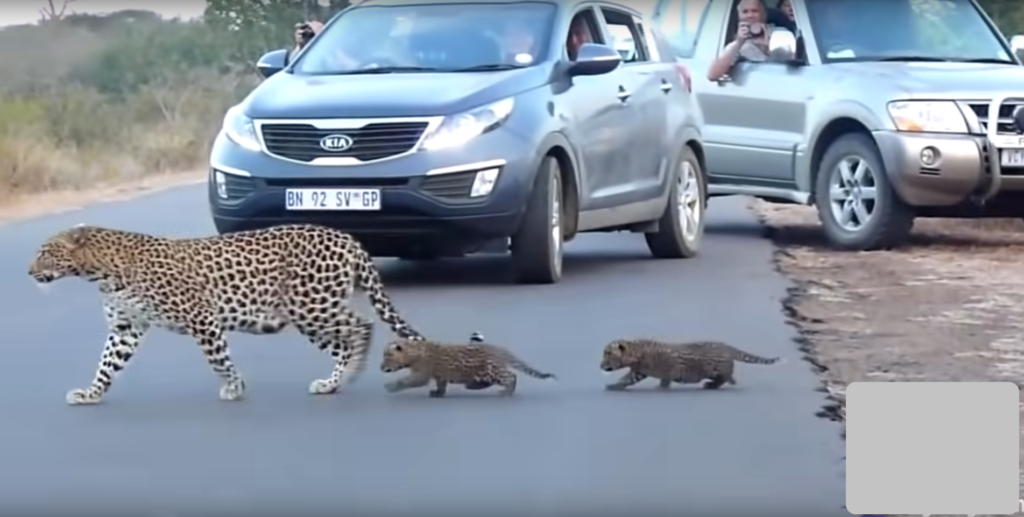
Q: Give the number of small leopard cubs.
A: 2